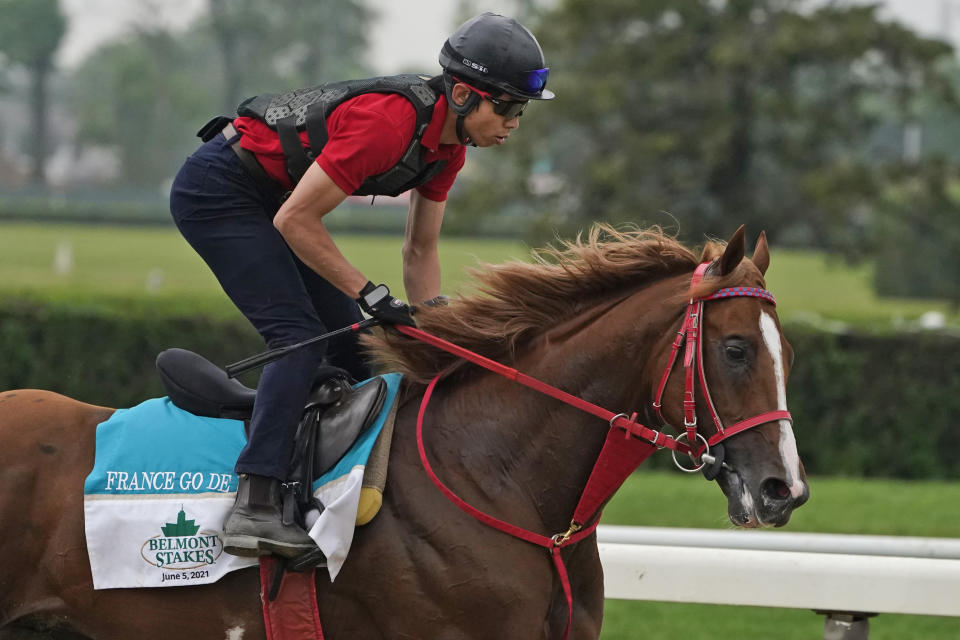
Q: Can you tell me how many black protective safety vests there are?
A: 1